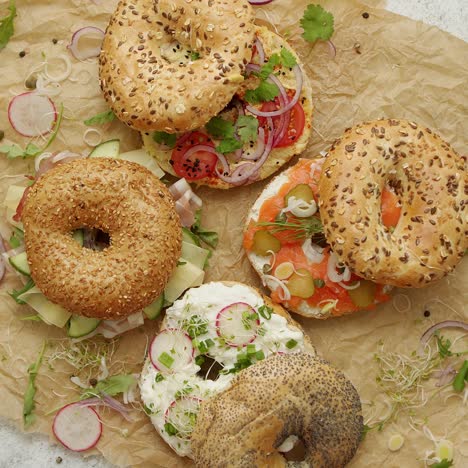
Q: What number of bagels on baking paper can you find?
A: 4